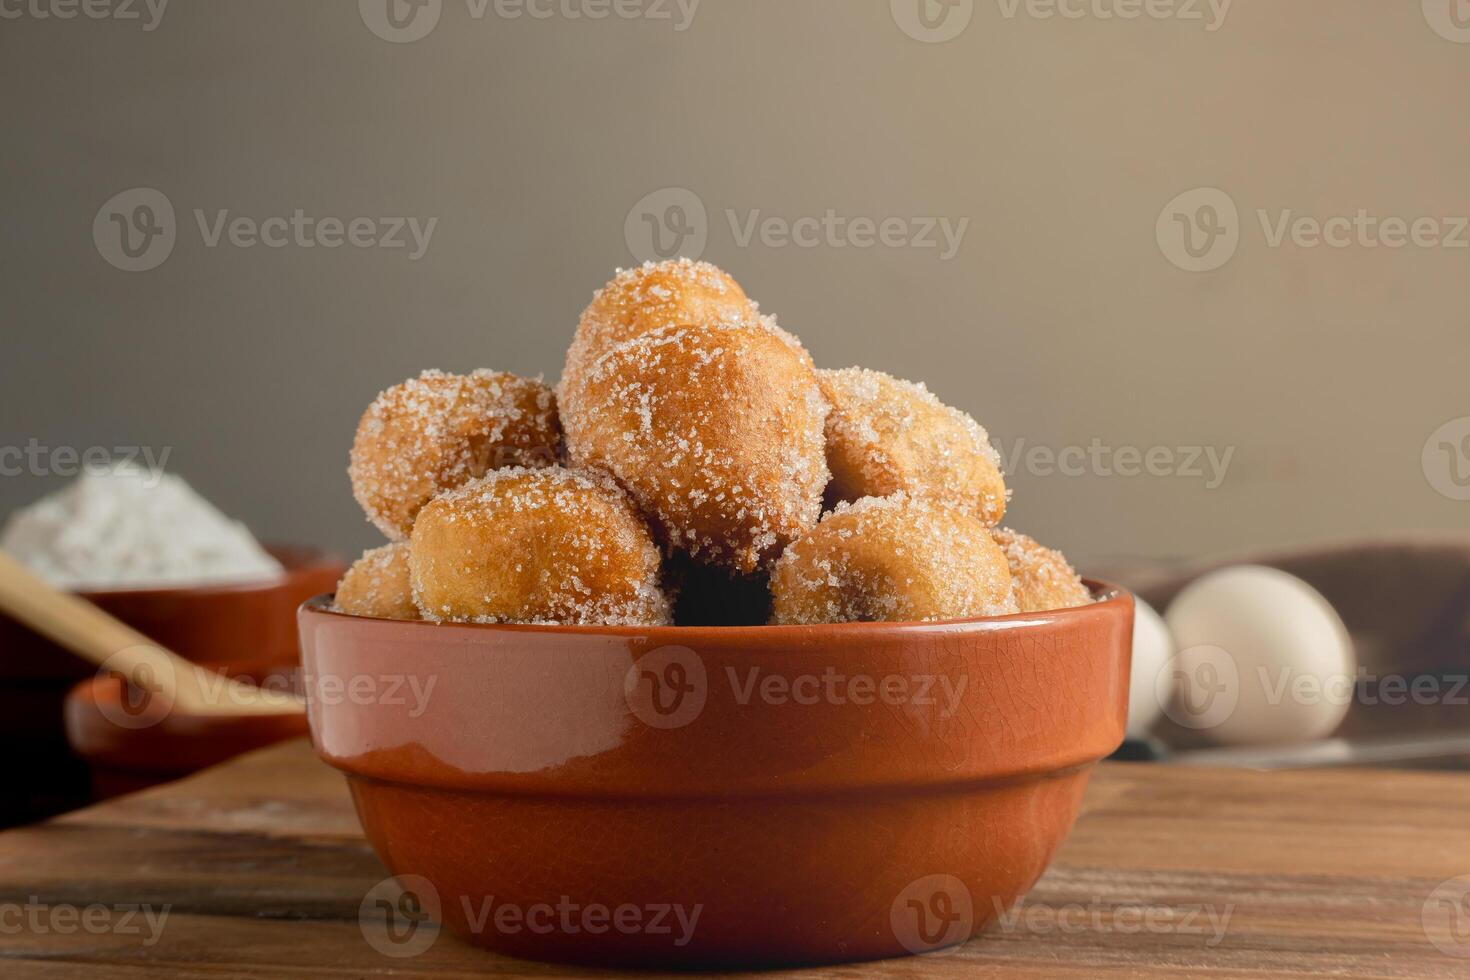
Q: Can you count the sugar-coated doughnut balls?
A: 8